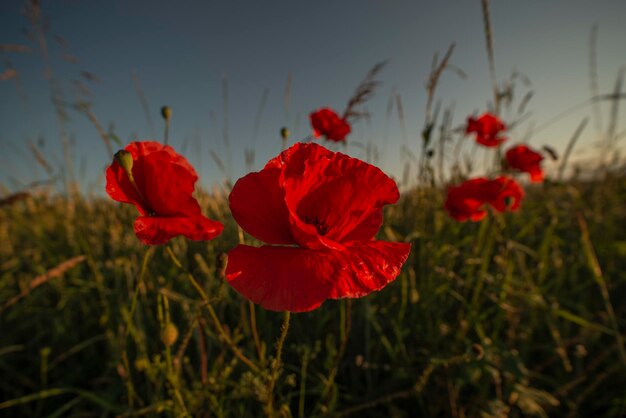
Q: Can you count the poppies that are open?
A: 7